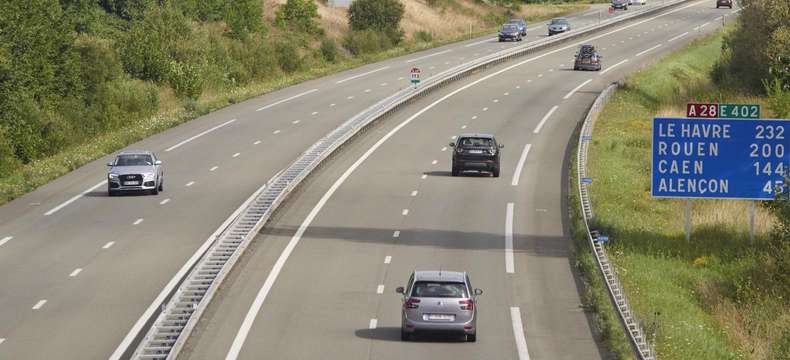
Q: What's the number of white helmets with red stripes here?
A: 0